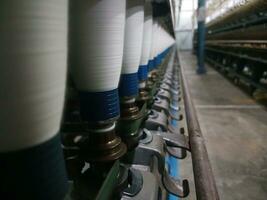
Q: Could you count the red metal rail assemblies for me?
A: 0